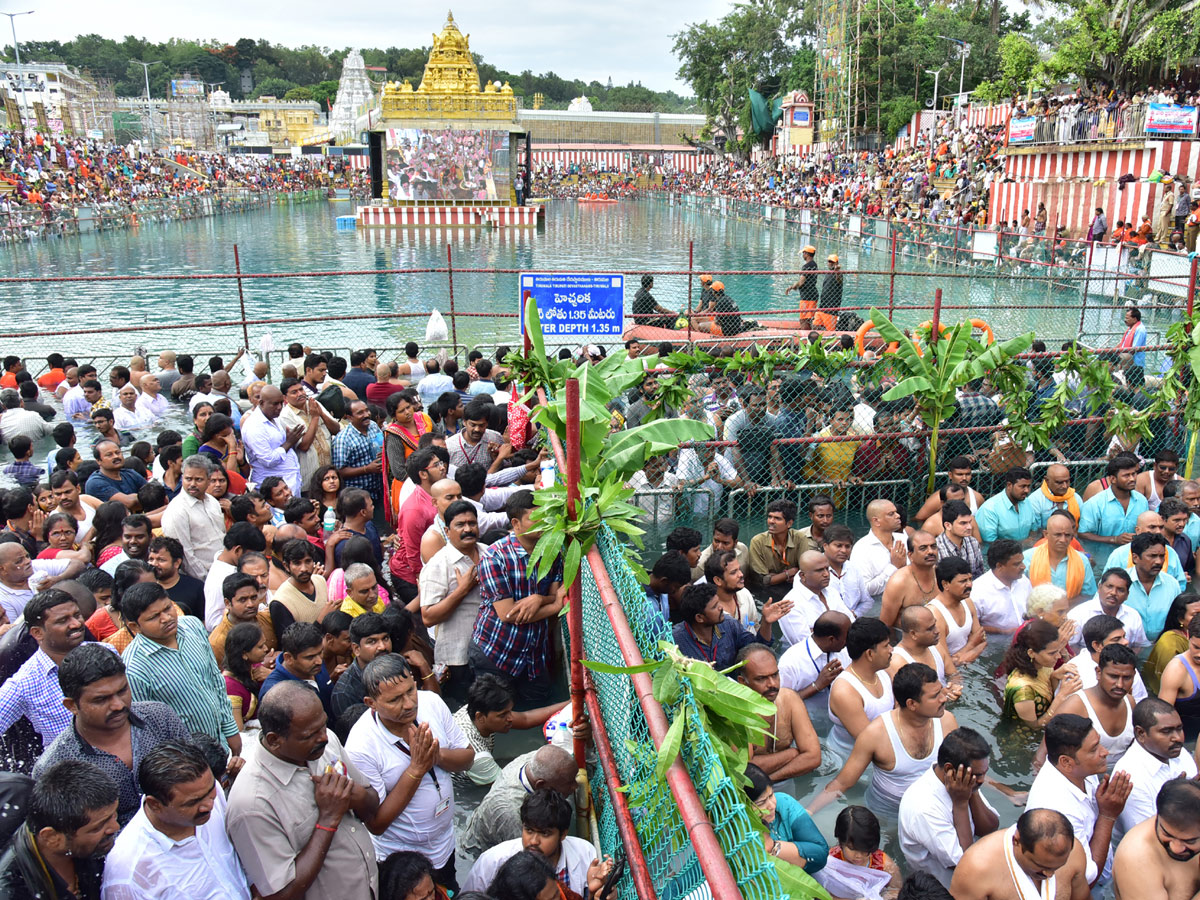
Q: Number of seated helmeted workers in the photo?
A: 2